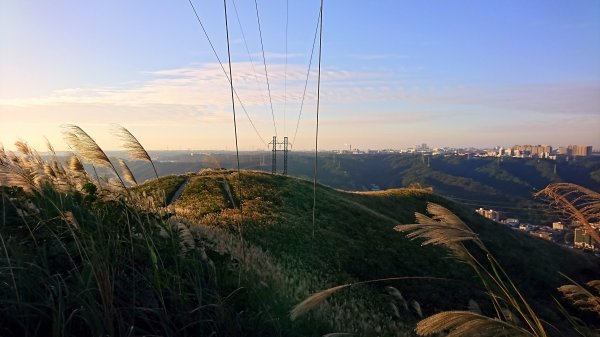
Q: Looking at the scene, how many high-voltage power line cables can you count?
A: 7